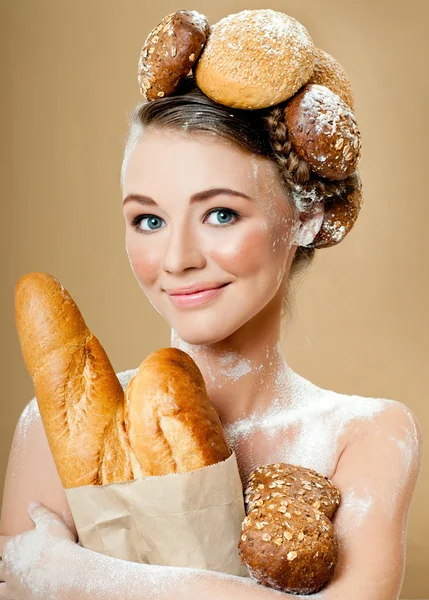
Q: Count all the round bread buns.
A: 7